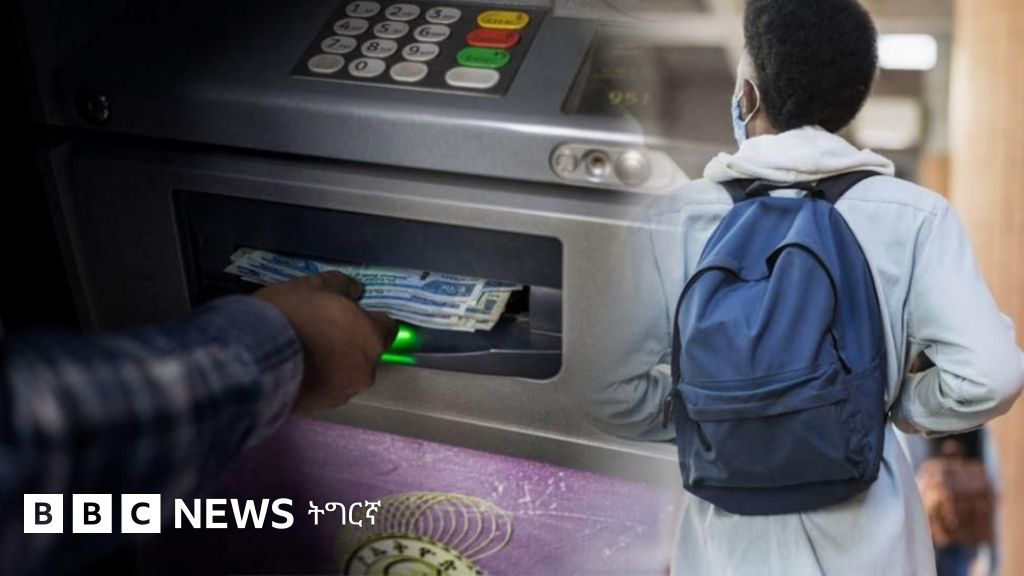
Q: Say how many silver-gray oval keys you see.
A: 13